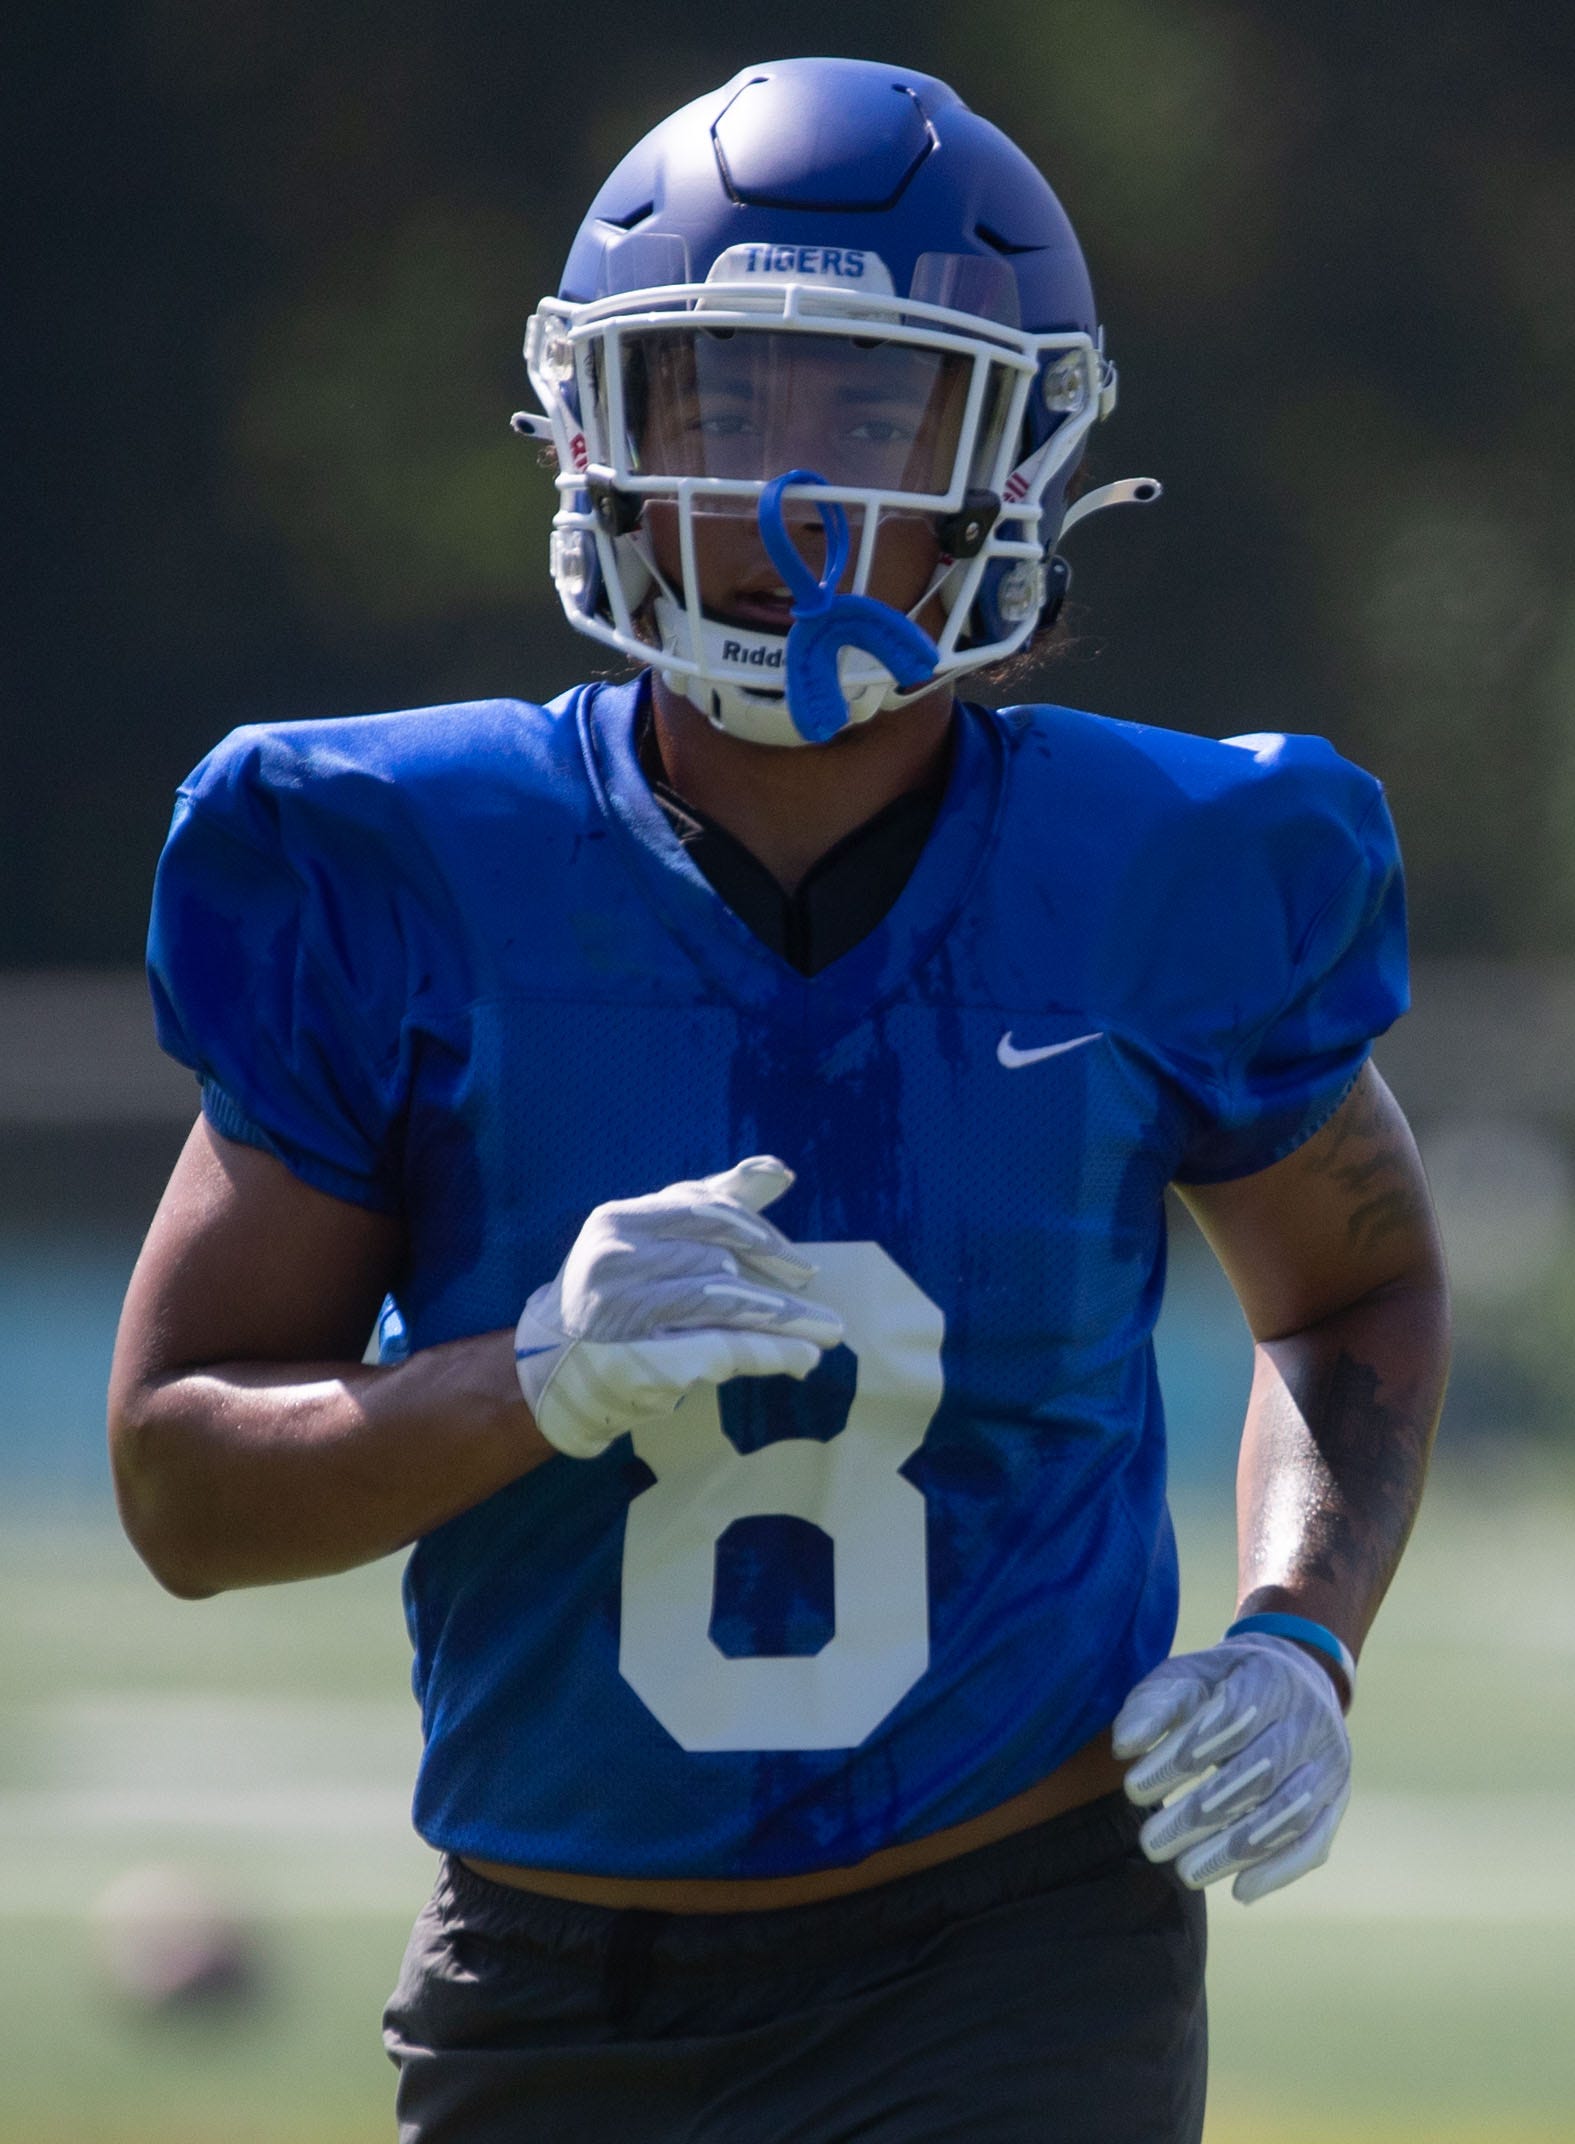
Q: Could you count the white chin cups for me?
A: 1